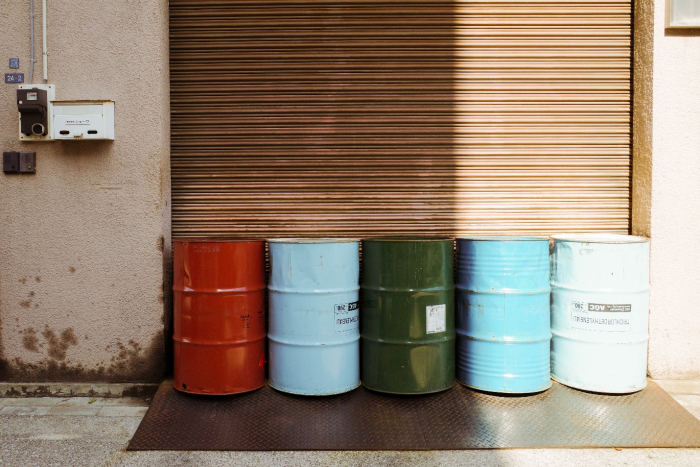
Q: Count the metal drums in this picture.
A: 5